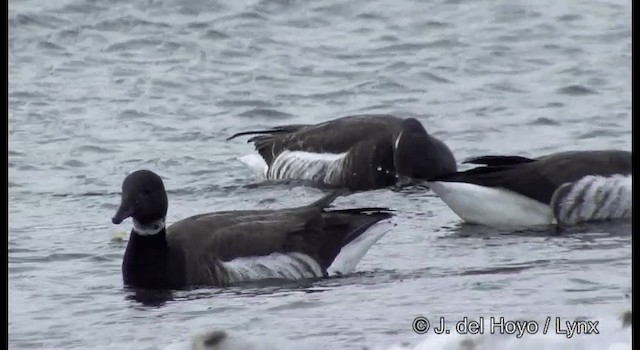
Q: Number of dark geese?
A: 3